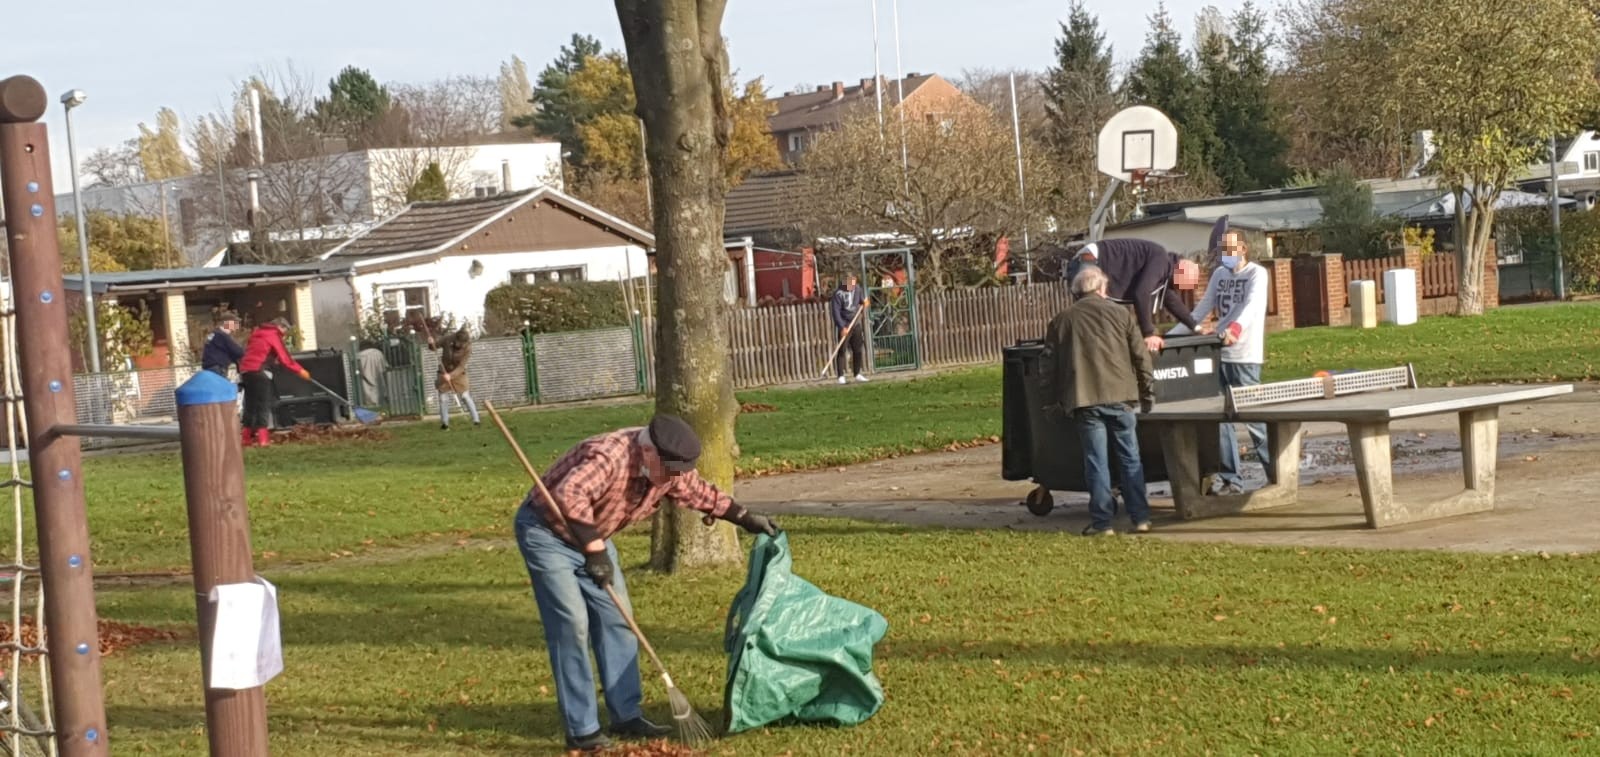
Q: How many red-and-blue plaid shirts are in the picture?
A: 1